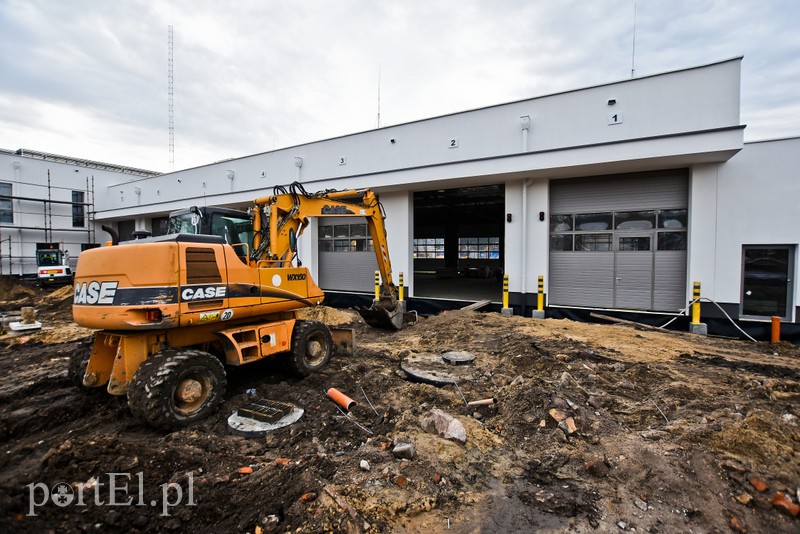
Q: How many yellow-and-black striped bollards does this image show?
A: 5